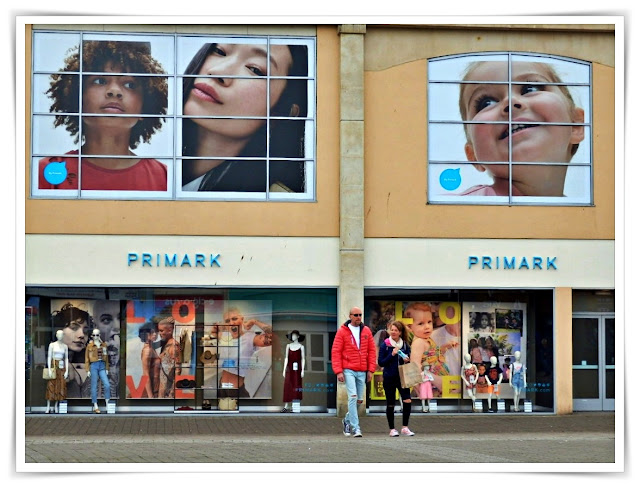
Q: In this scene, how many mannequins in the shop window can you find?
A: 7